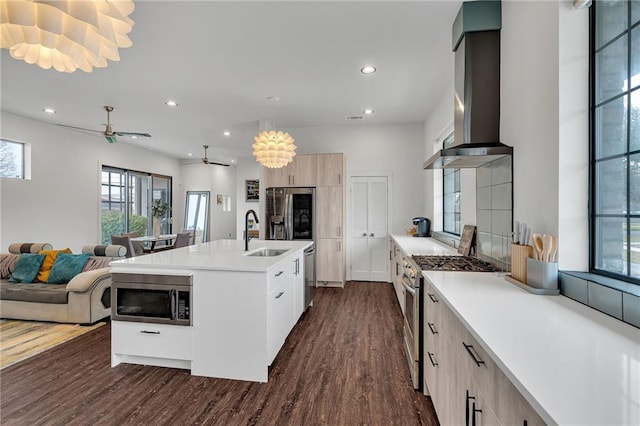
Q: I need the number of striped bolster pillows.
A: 2